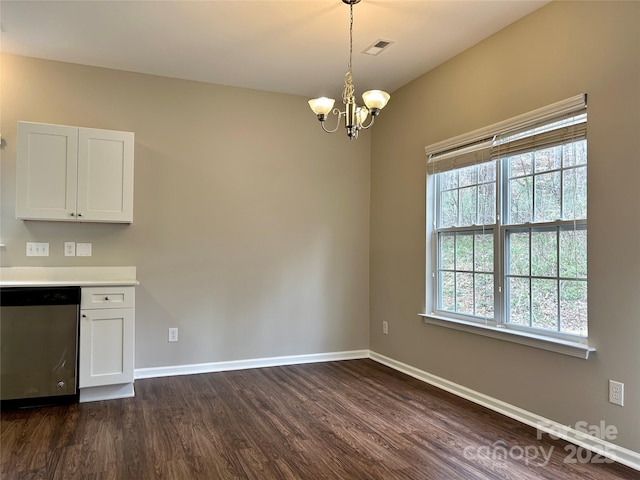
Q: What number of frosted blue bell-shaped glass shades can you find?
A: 0